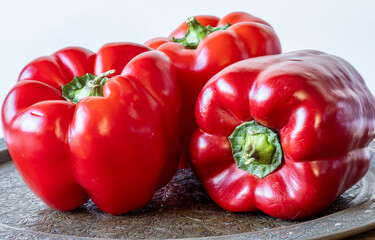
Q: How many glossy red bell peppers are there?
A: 3